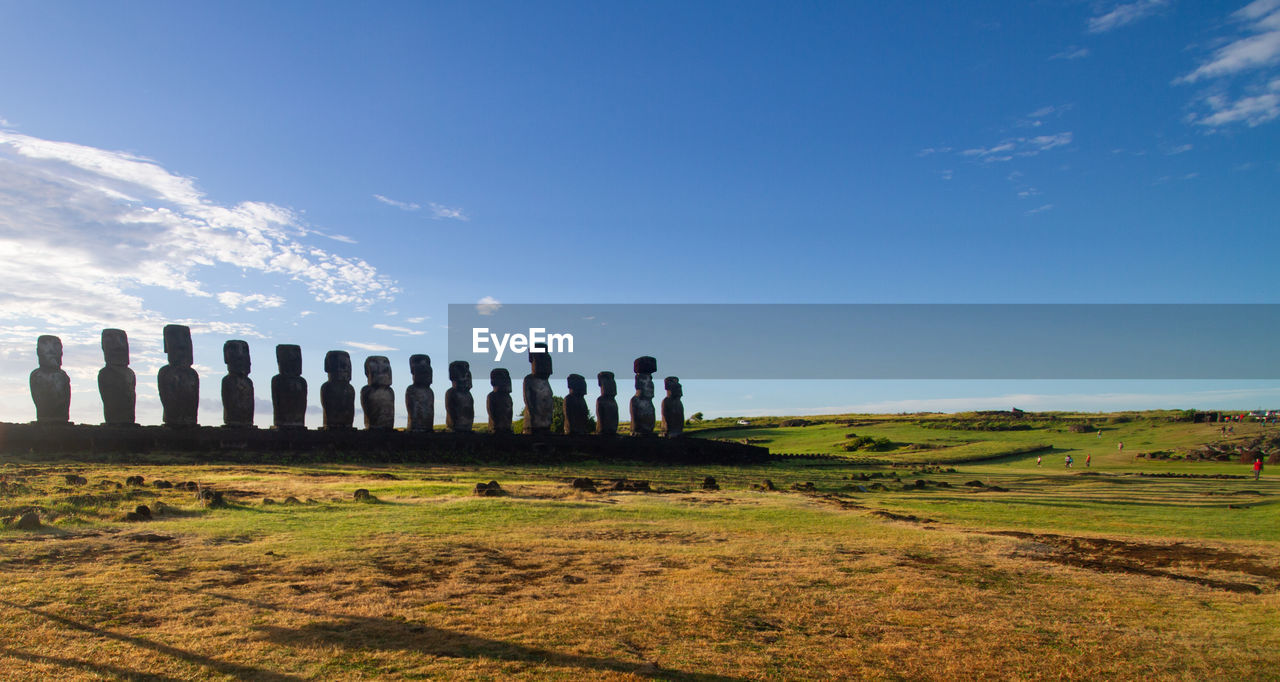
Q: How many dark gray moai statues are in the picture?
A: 15